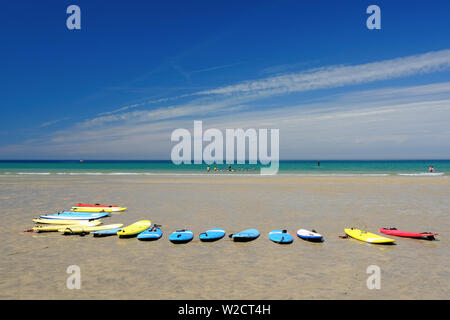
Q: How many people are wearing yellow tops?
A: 2